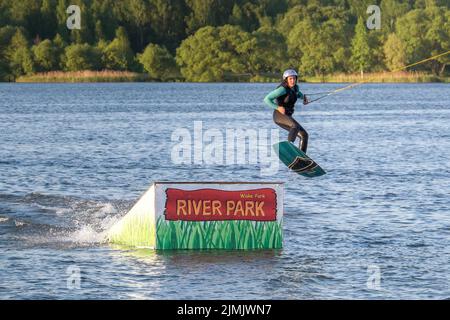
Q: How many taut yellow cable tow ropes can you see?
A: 1